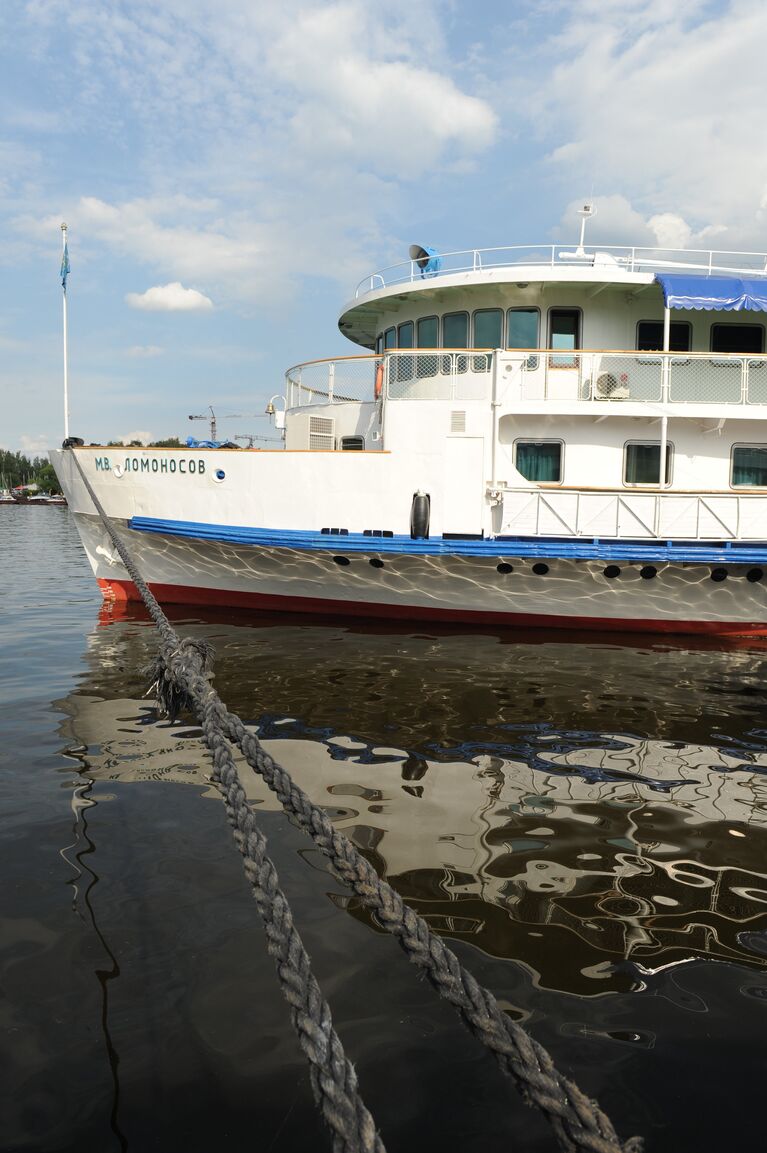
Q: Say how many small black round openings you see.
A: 8